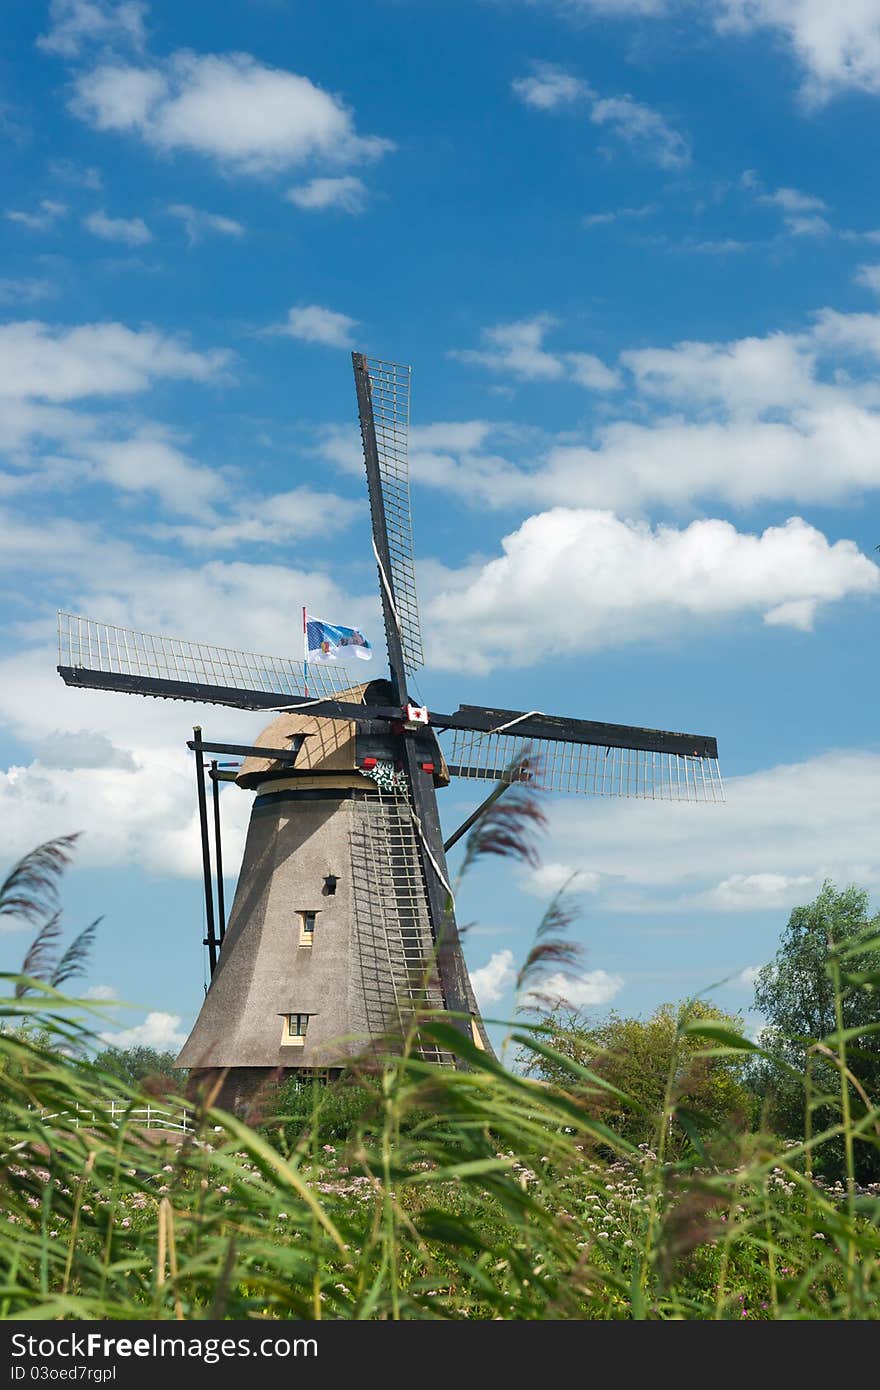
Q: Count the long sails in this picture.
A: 4